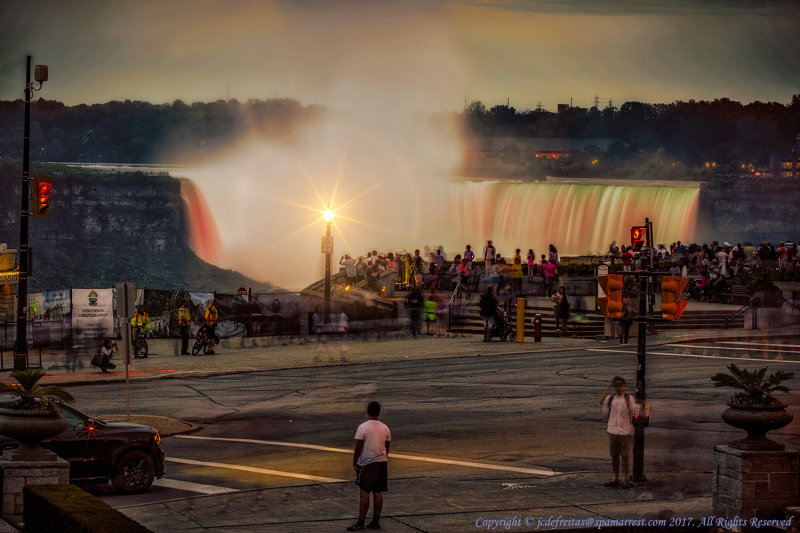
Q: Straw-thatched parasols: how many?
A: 0